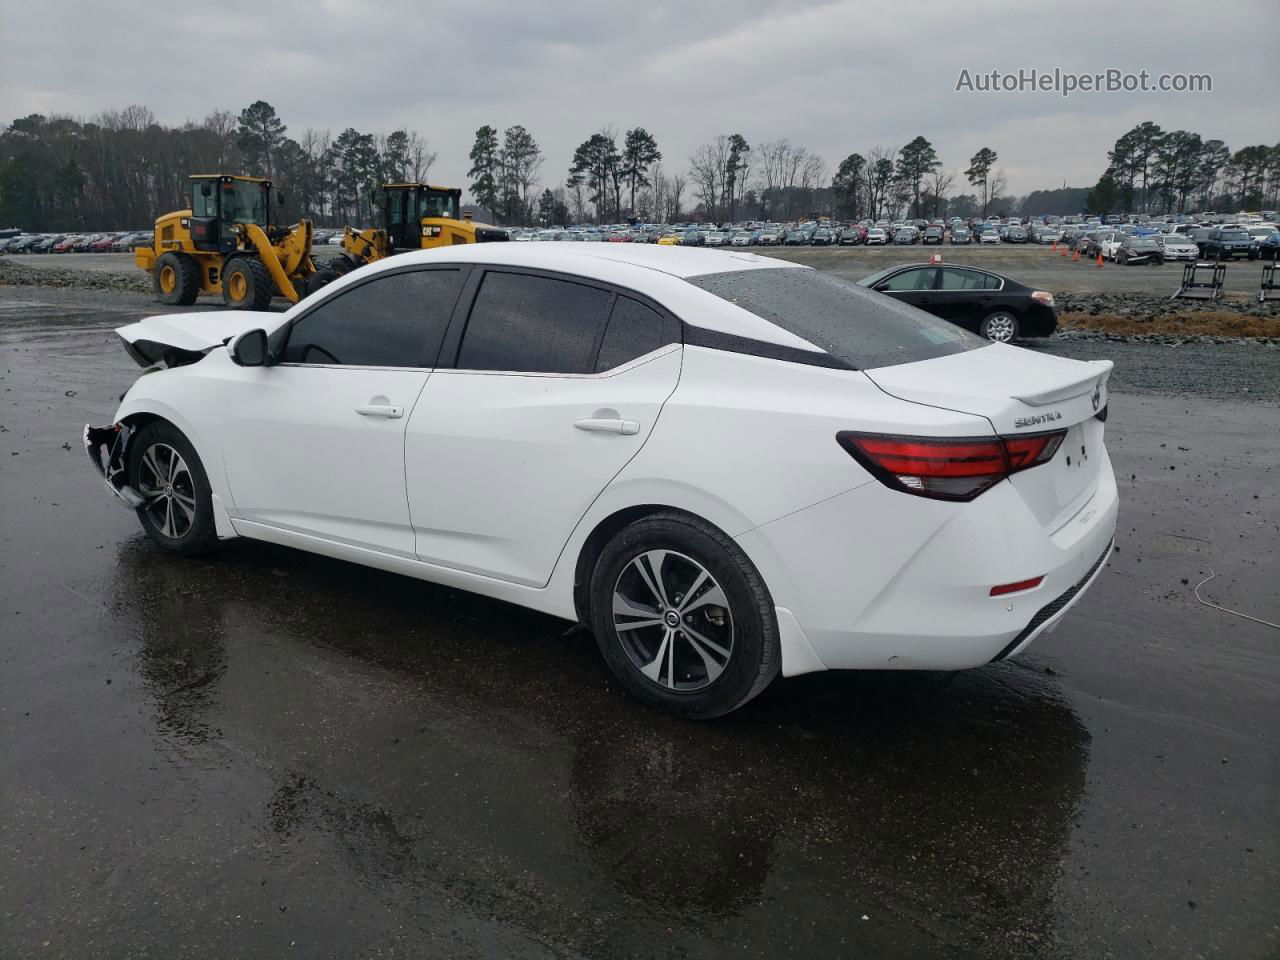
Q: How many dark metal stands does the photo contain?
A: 2